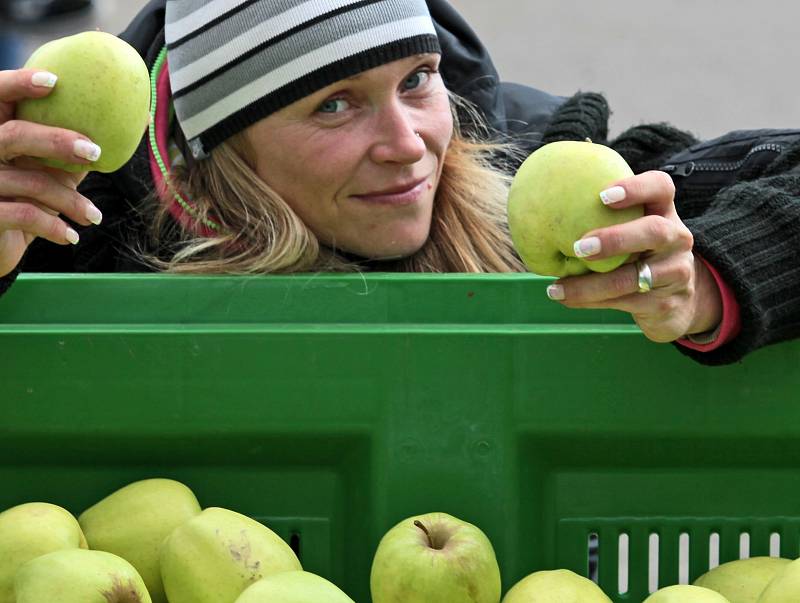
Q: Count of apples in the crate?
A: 10